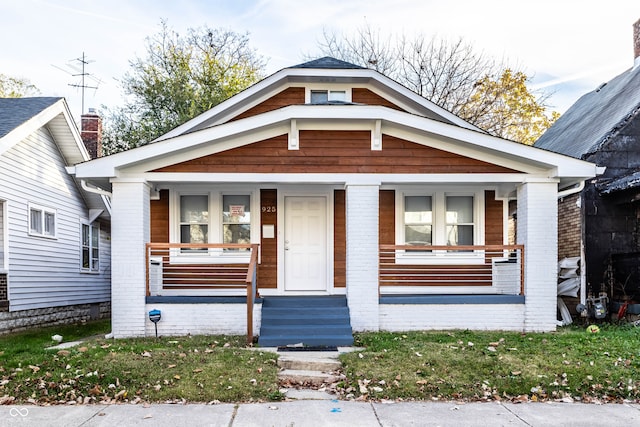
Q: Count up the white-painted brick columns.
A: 3